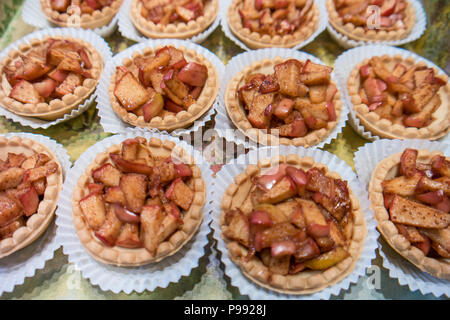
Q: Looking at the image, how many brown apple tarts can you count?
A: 12